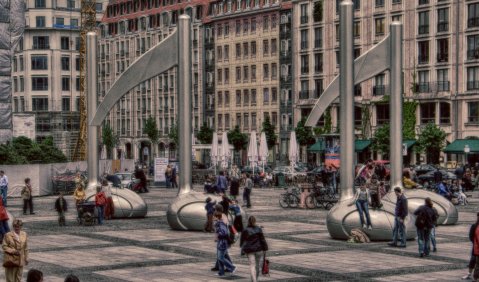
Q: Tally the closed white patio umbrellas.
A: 5